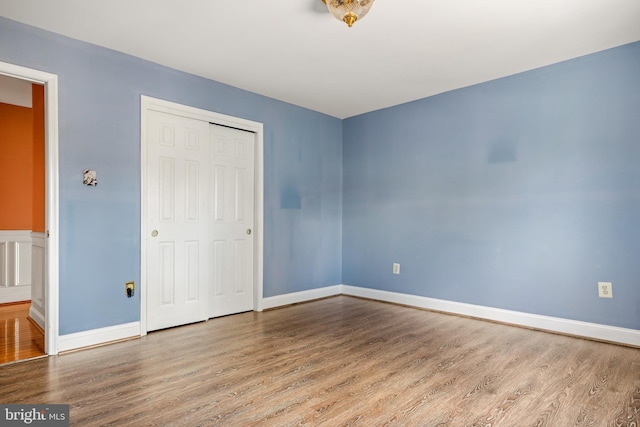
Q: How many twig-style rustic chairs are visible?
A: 0